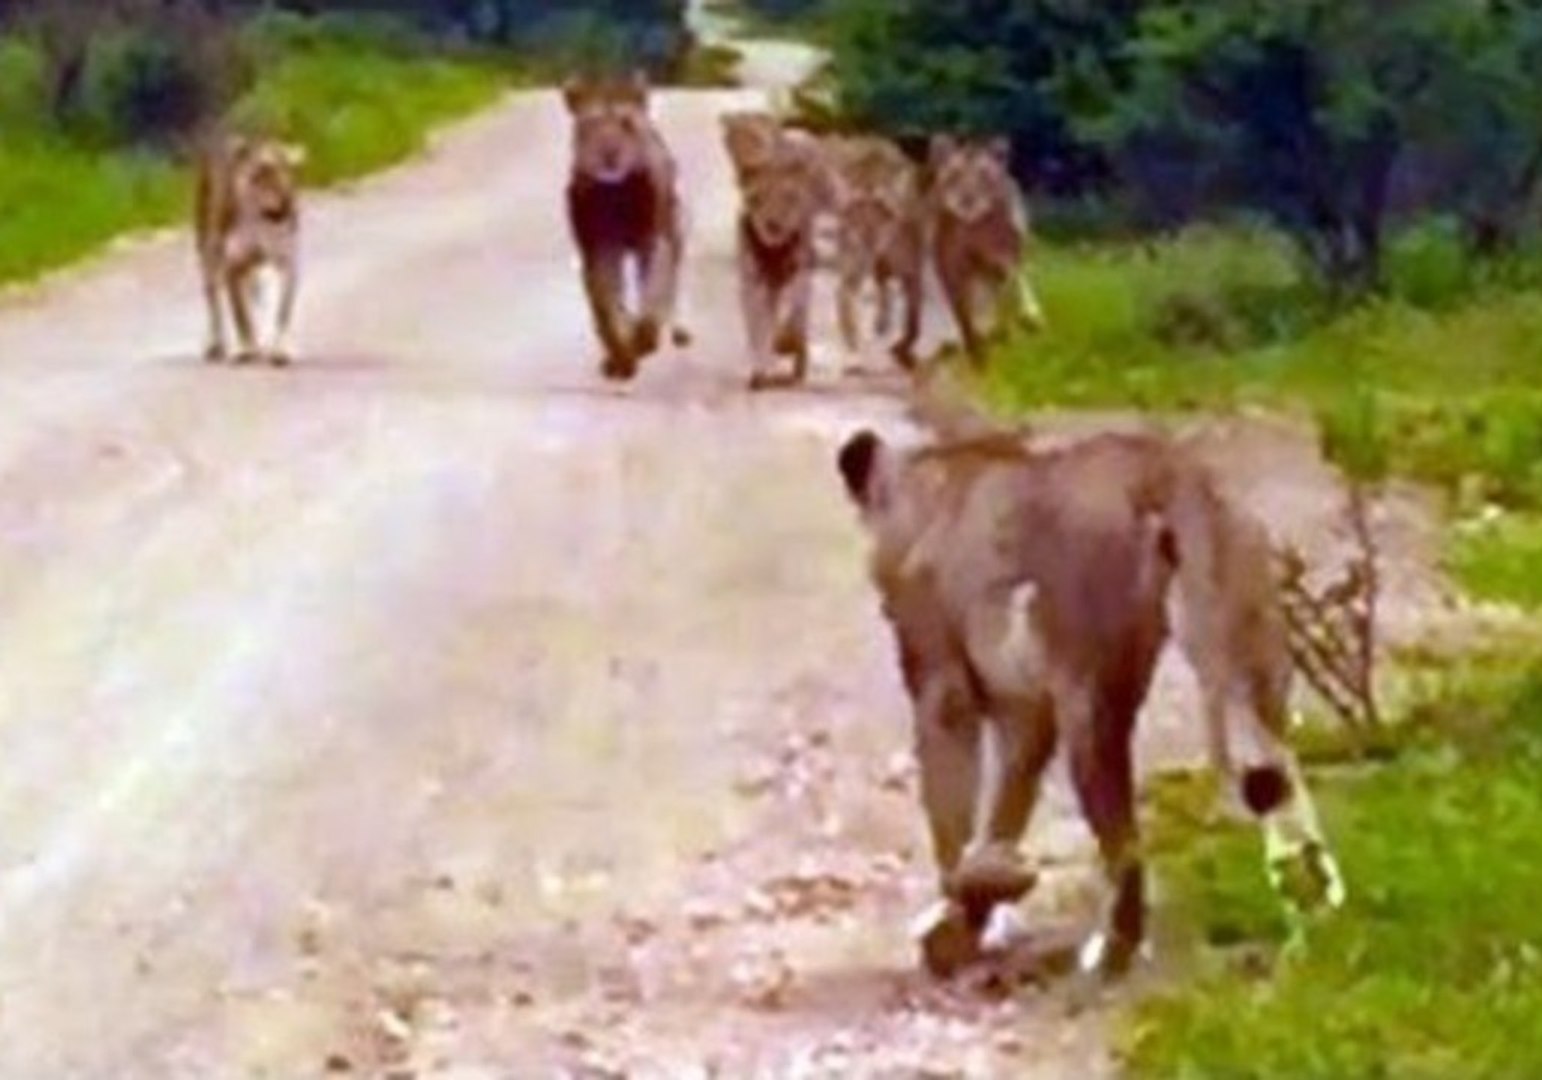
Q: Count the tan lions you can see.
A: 6